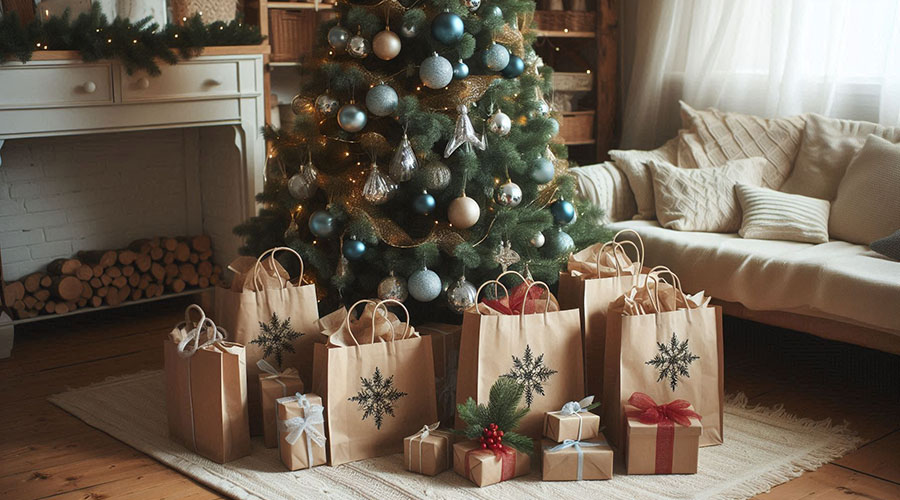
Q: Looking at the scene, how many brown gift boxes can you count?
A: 7